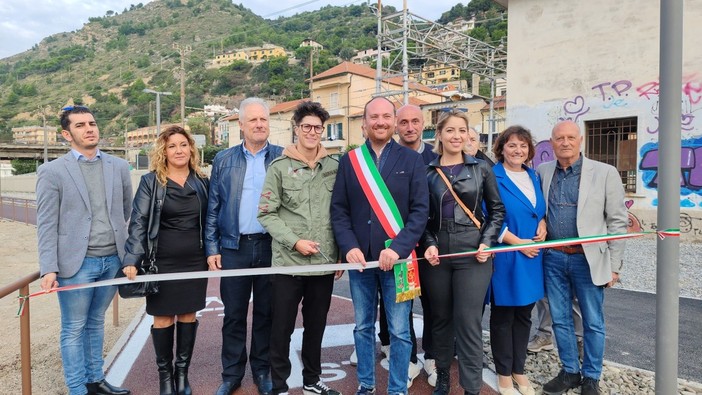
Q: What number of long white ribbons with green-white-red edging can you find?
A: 1